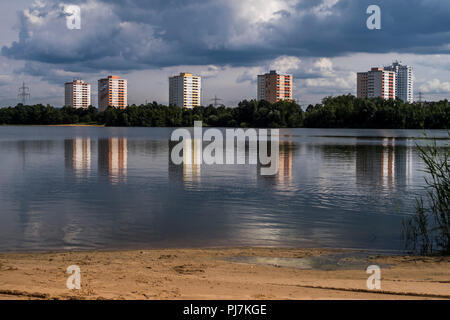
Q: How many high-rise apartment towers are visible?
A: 6